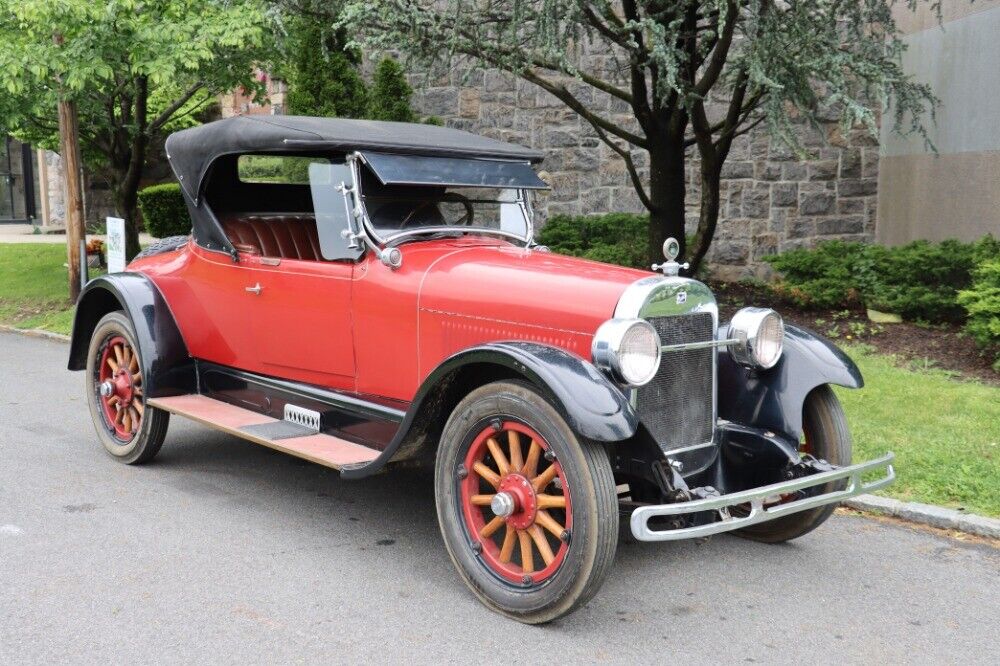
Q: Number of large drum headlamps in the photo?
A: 2